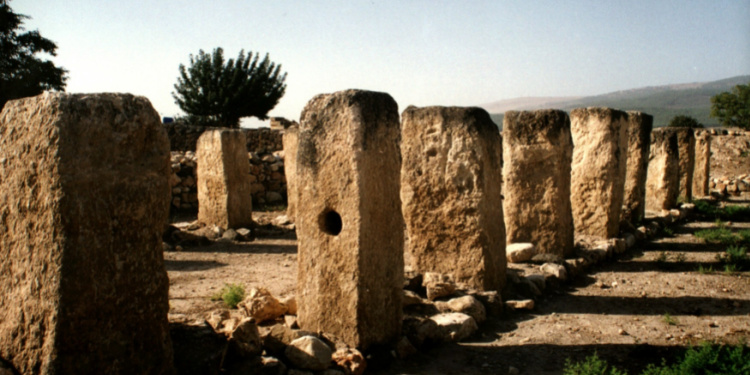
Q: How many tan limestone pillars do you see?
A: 11